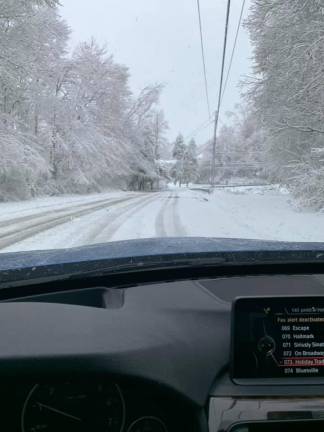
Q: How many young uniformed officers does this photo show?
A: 0